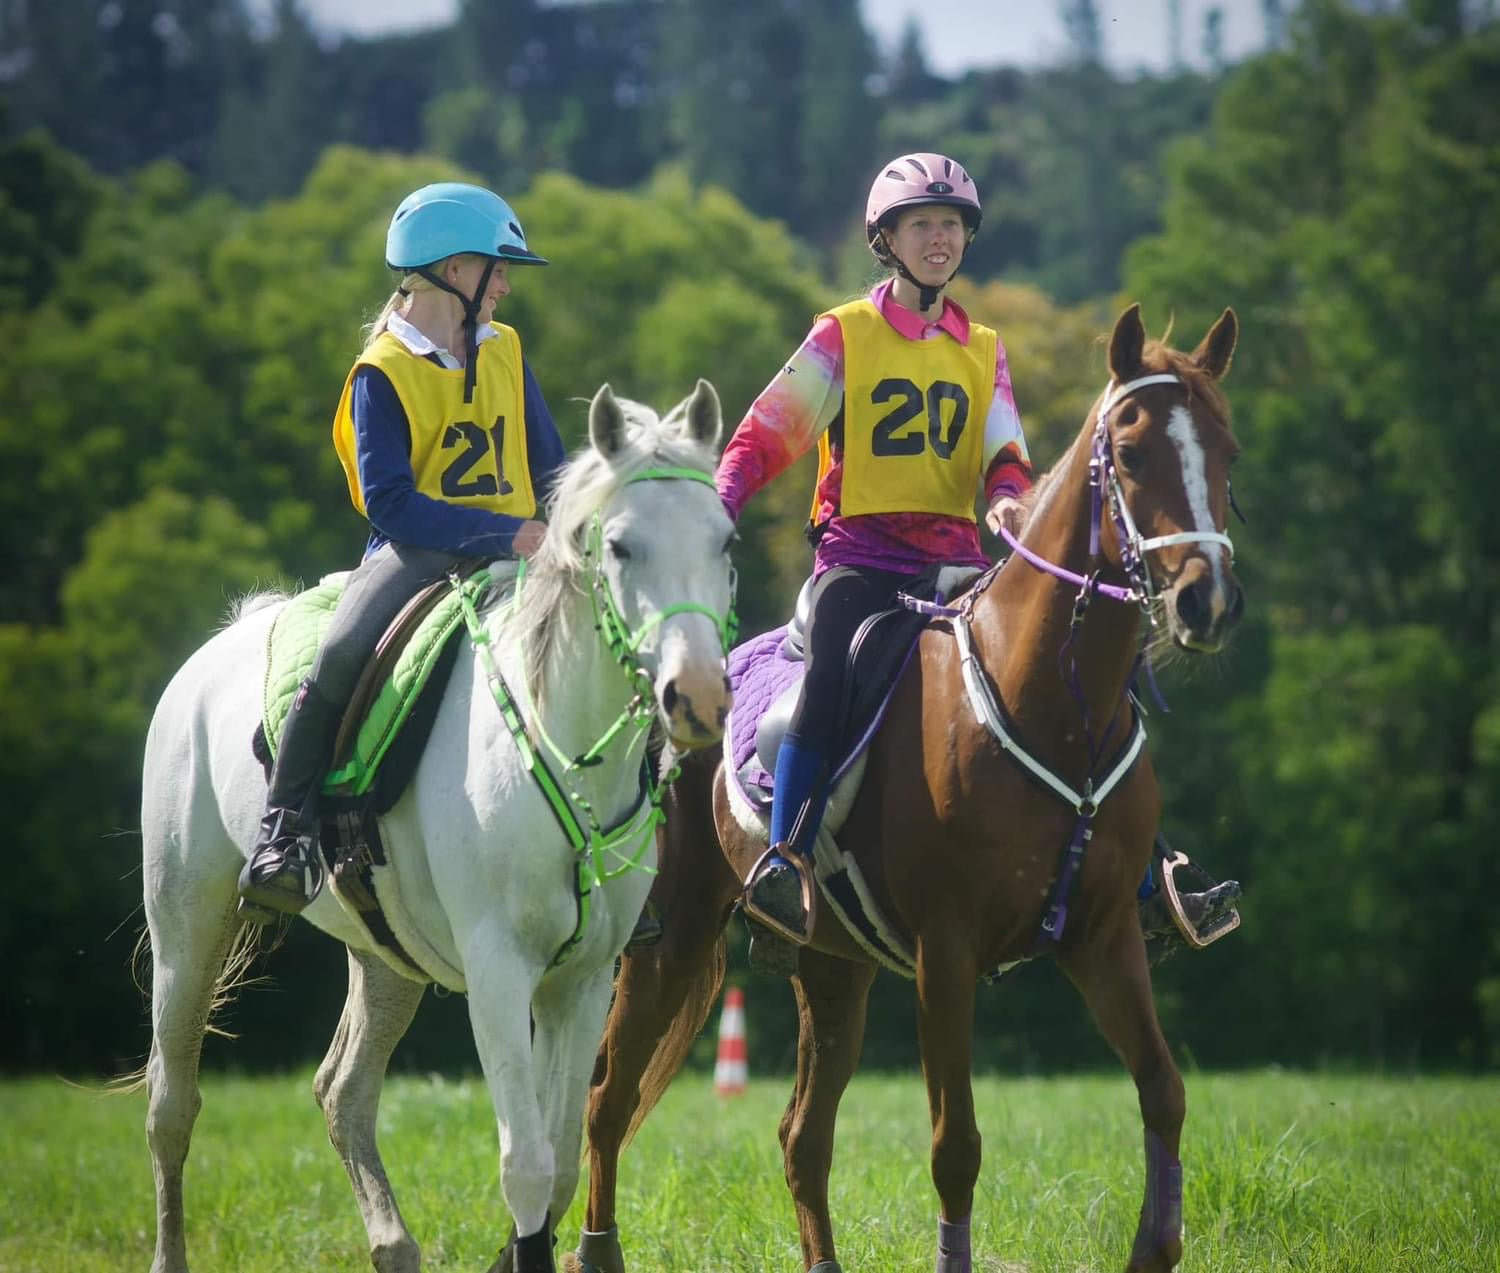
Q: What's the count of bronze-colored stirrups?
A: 2